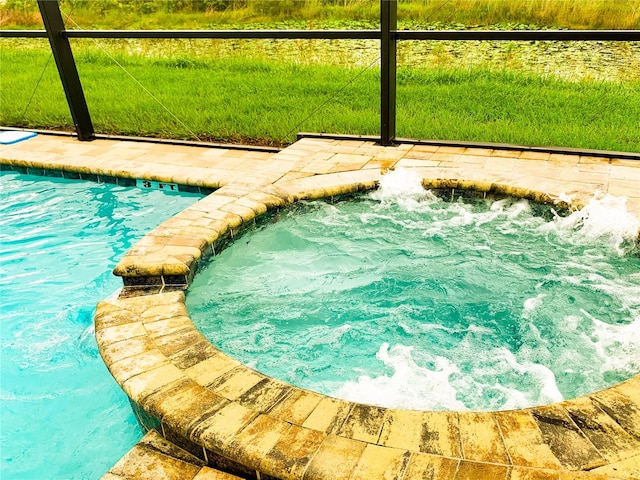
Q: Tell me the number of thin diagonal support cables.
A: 3